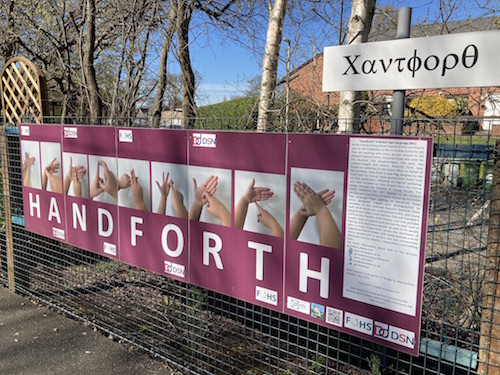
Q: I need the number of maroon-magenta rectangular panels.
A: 5